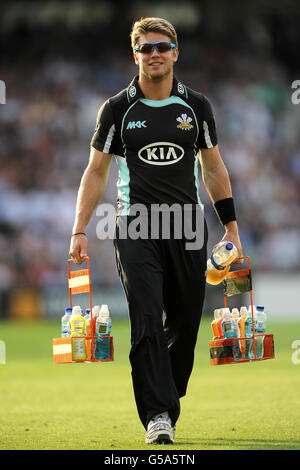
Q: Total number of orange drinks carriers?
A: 2